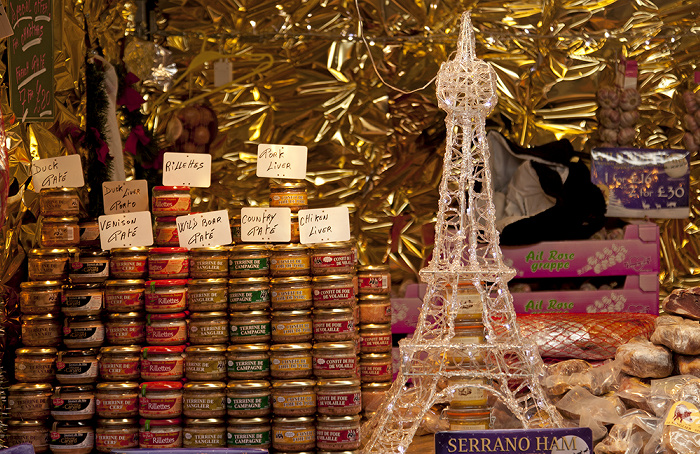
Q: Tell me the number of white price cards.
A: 8